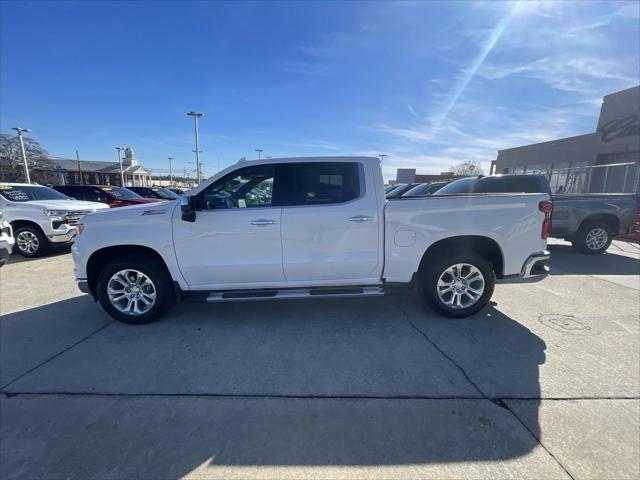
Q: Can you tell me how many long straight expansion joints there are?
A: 3